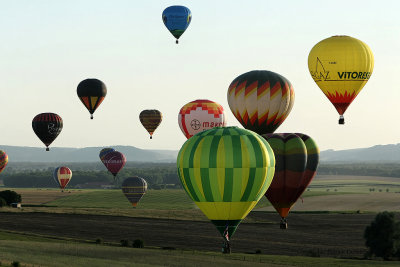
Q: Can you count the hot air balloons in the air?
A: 14